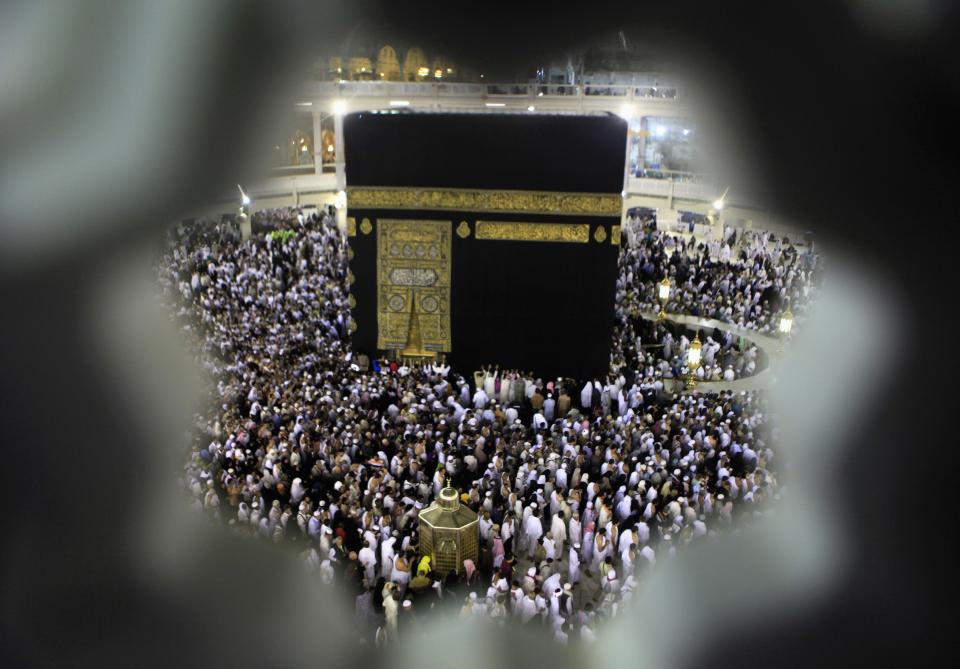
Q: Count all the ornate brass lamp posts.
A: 3